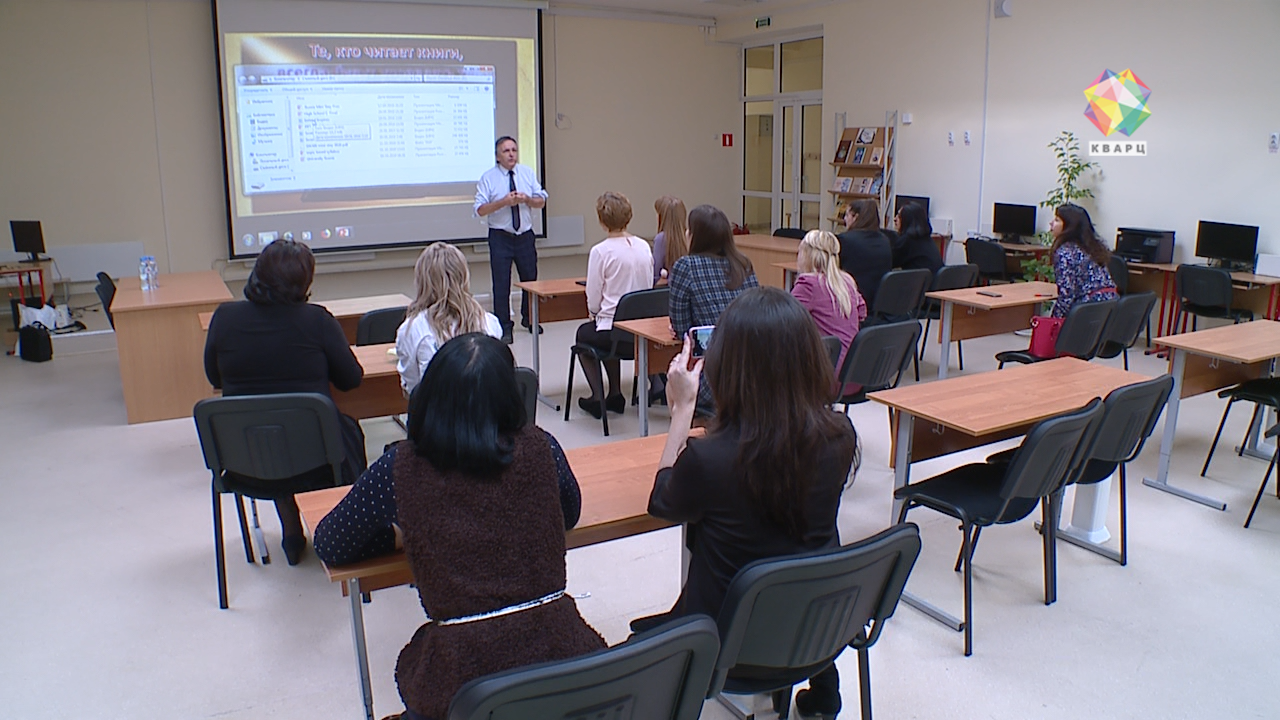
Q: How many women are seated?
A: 11